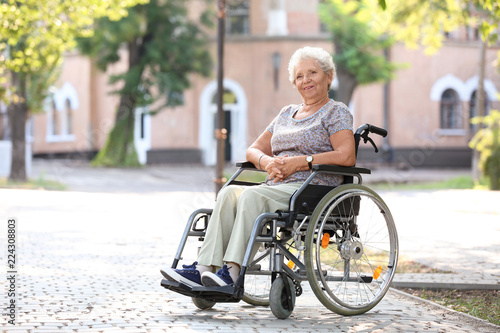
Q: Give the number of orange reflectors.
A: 3